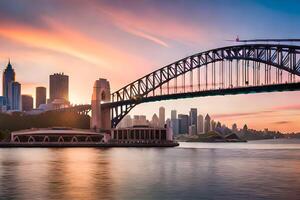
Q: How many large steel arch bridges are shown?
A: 1